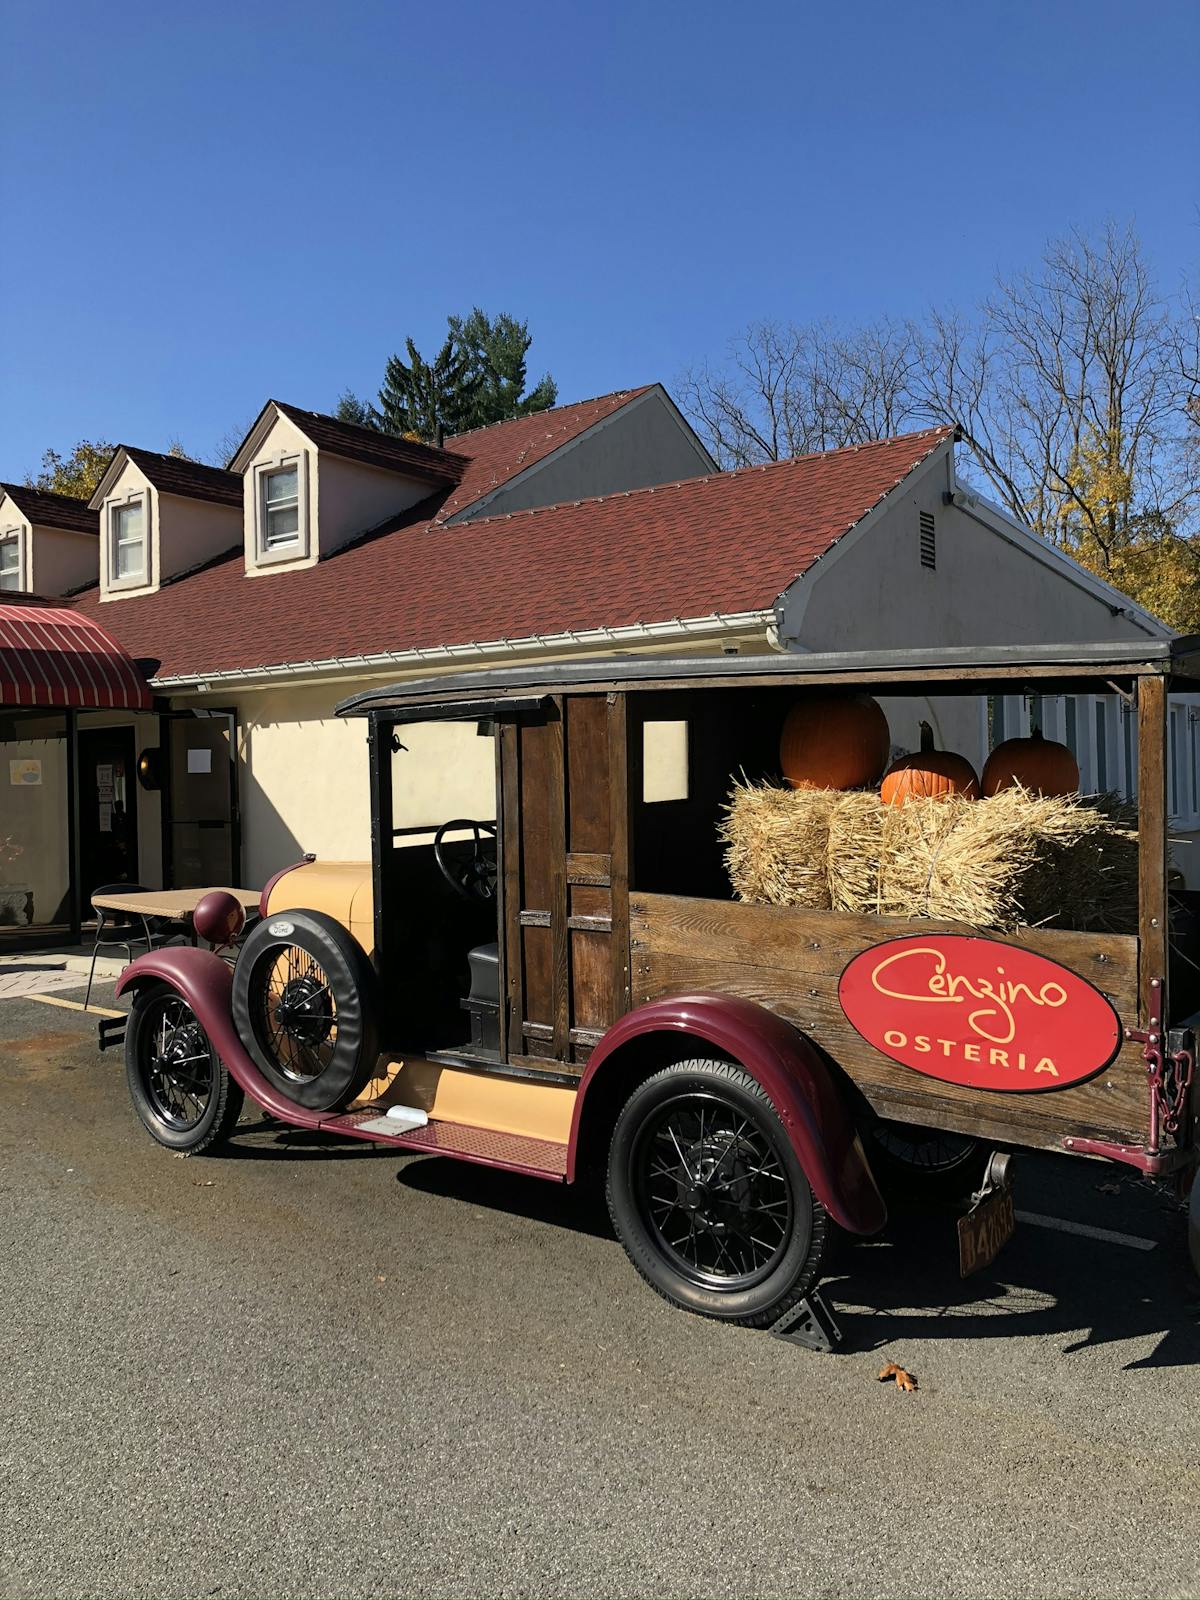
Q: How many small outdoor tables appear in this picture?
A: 1